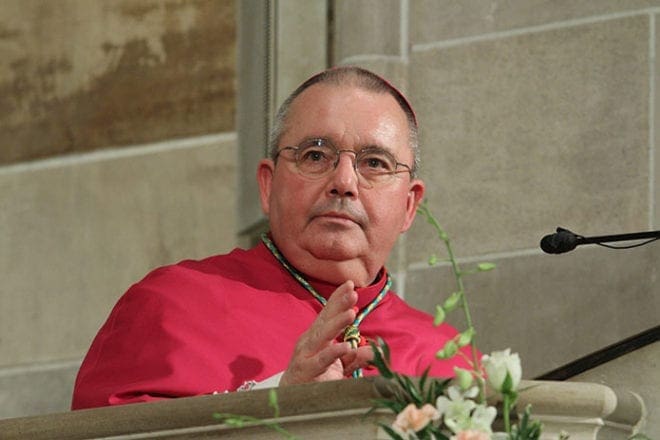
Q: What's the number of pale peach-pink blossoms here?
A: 2